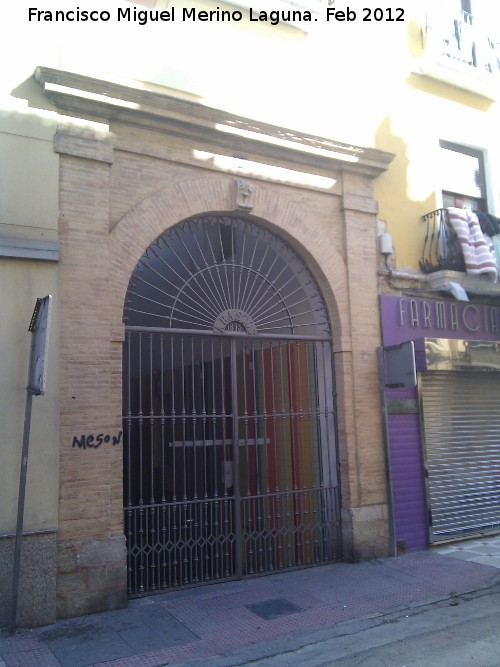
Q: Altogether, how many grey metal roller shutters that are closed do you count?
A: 1